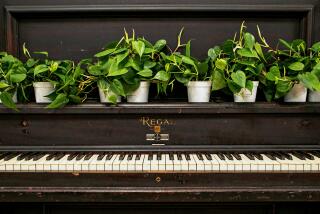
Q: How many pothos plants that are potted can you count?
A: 8